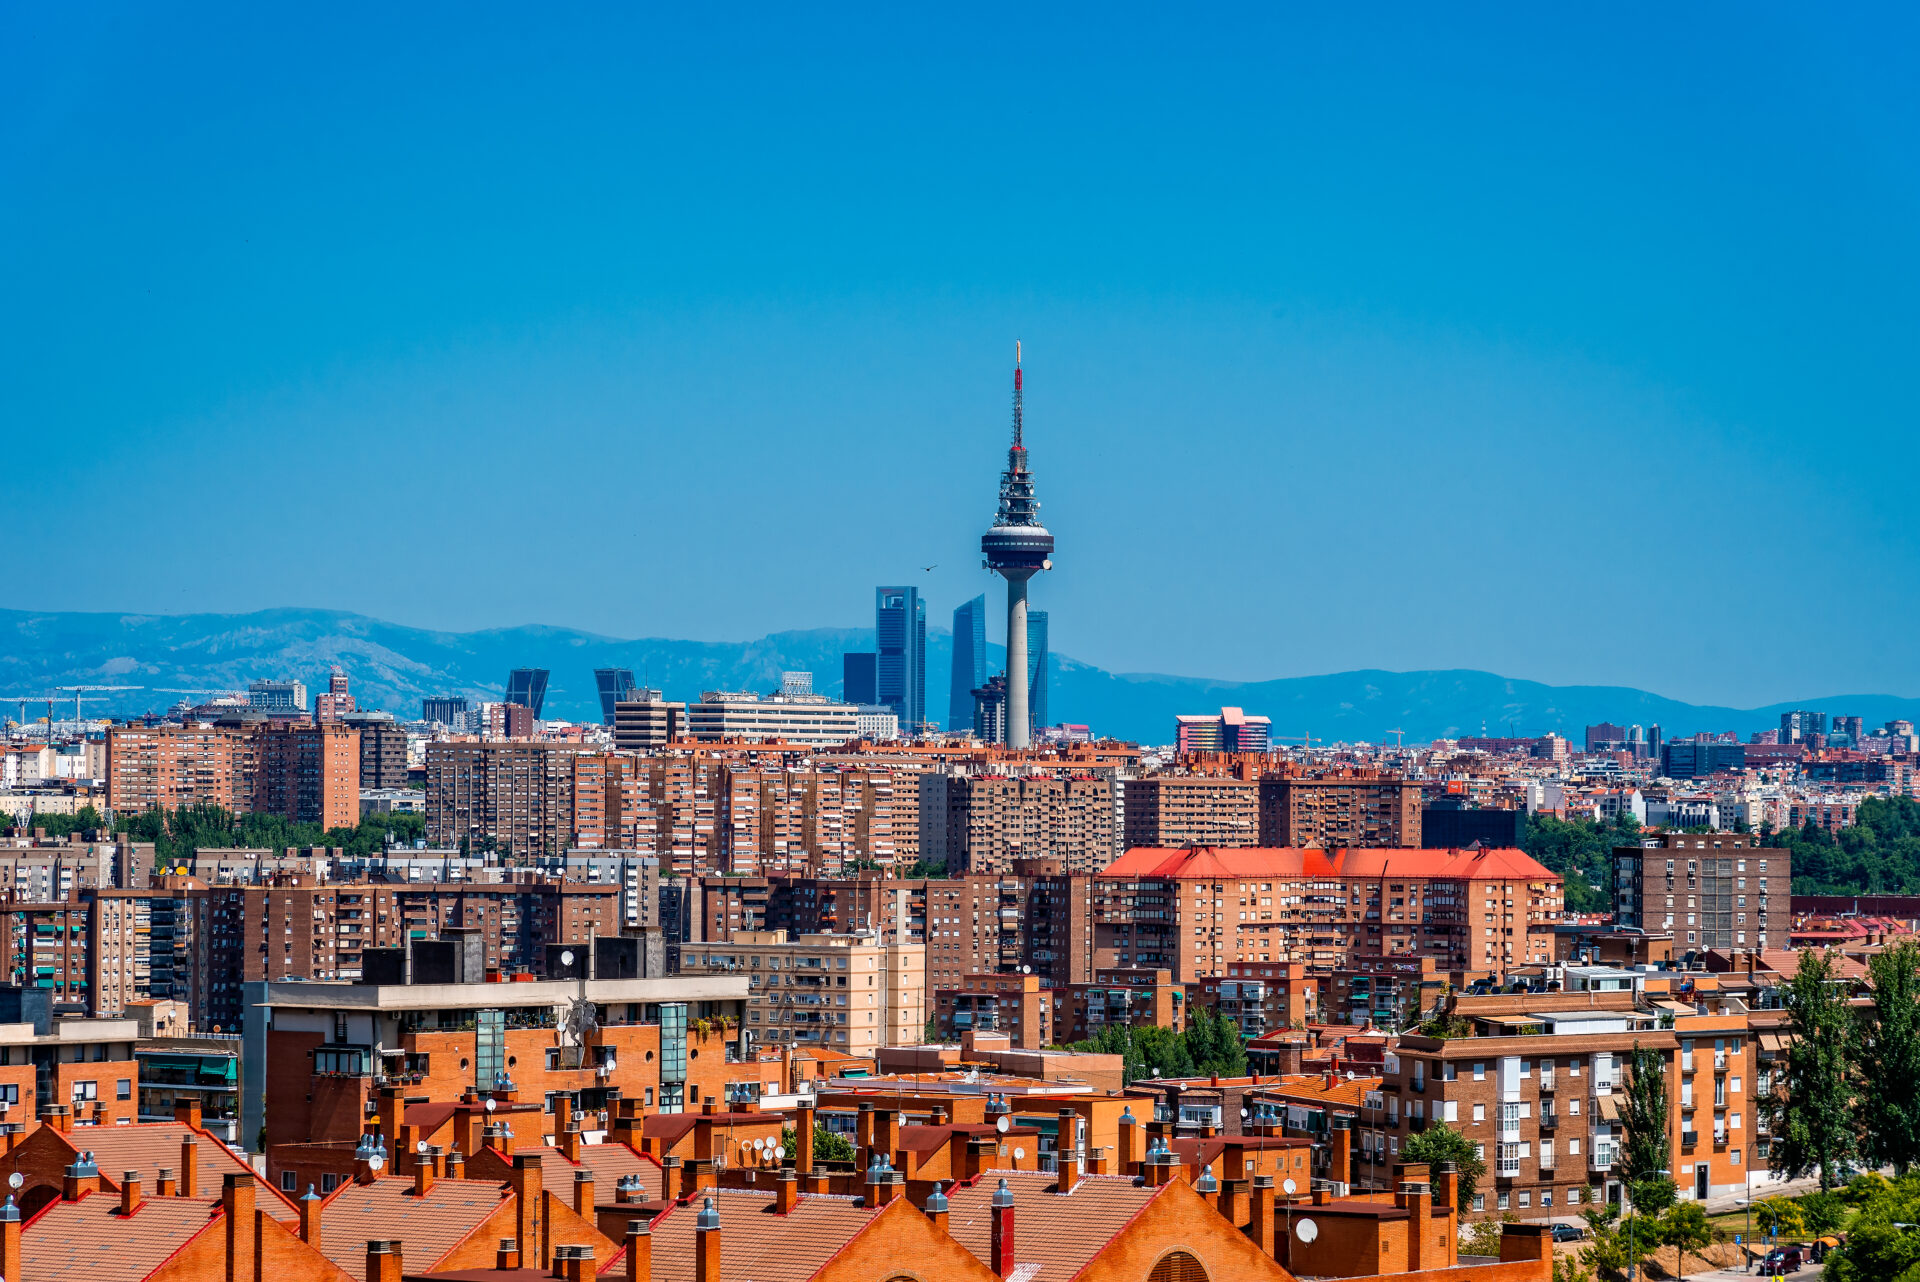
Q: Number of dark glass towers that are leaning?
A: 2